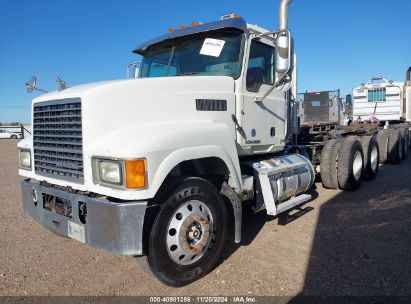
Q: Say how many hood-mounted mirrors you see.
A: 1